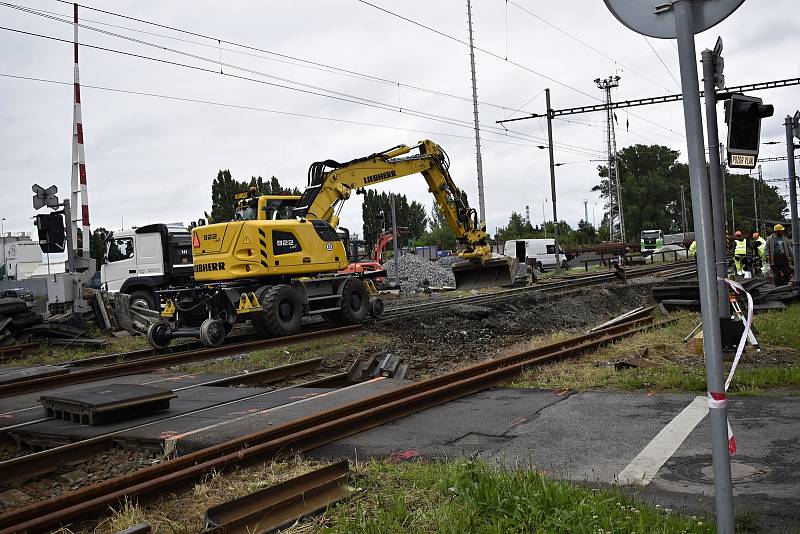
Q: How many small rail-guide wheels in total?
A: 3